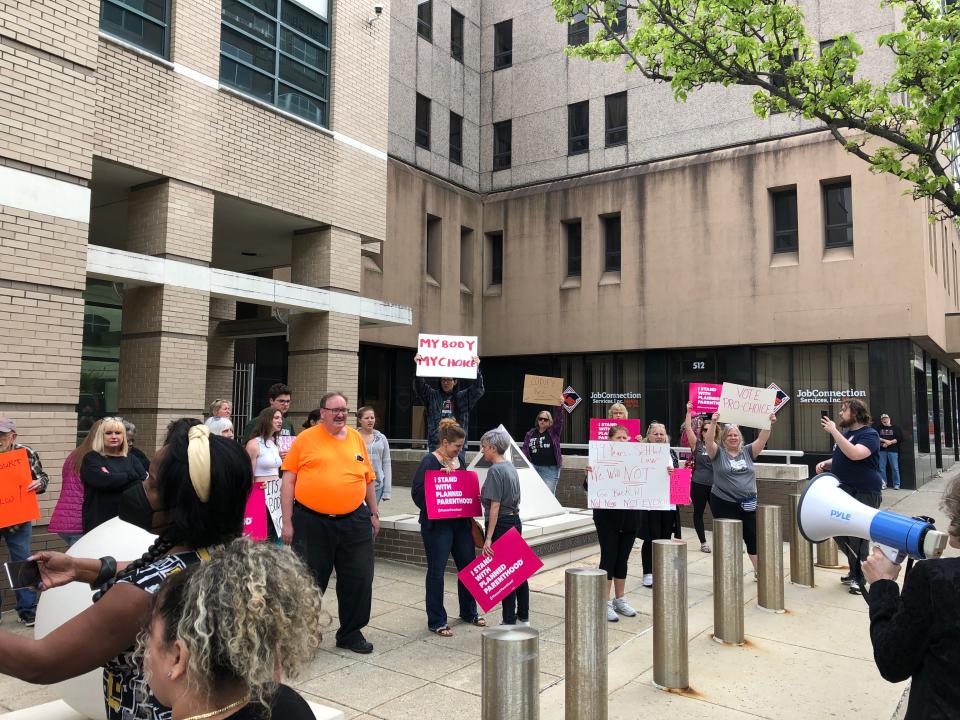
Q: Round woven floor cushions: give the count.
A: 0